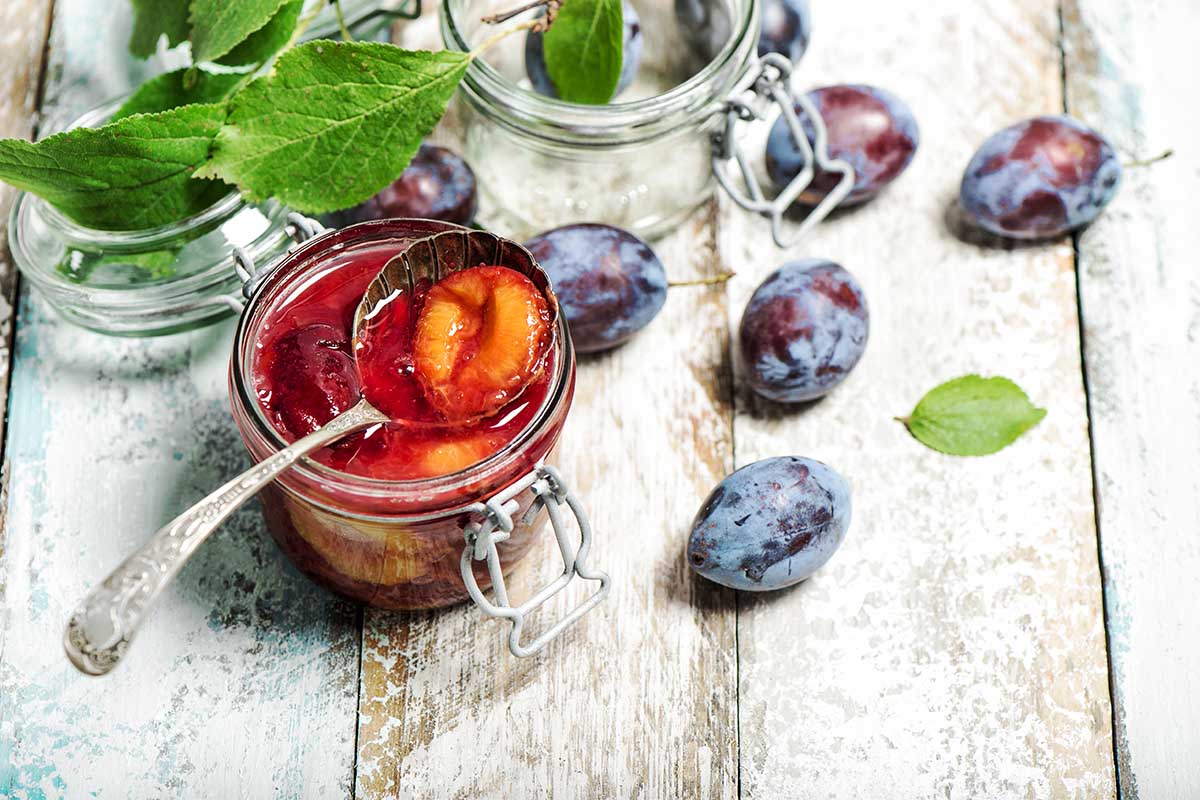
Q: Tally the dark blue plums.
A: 8